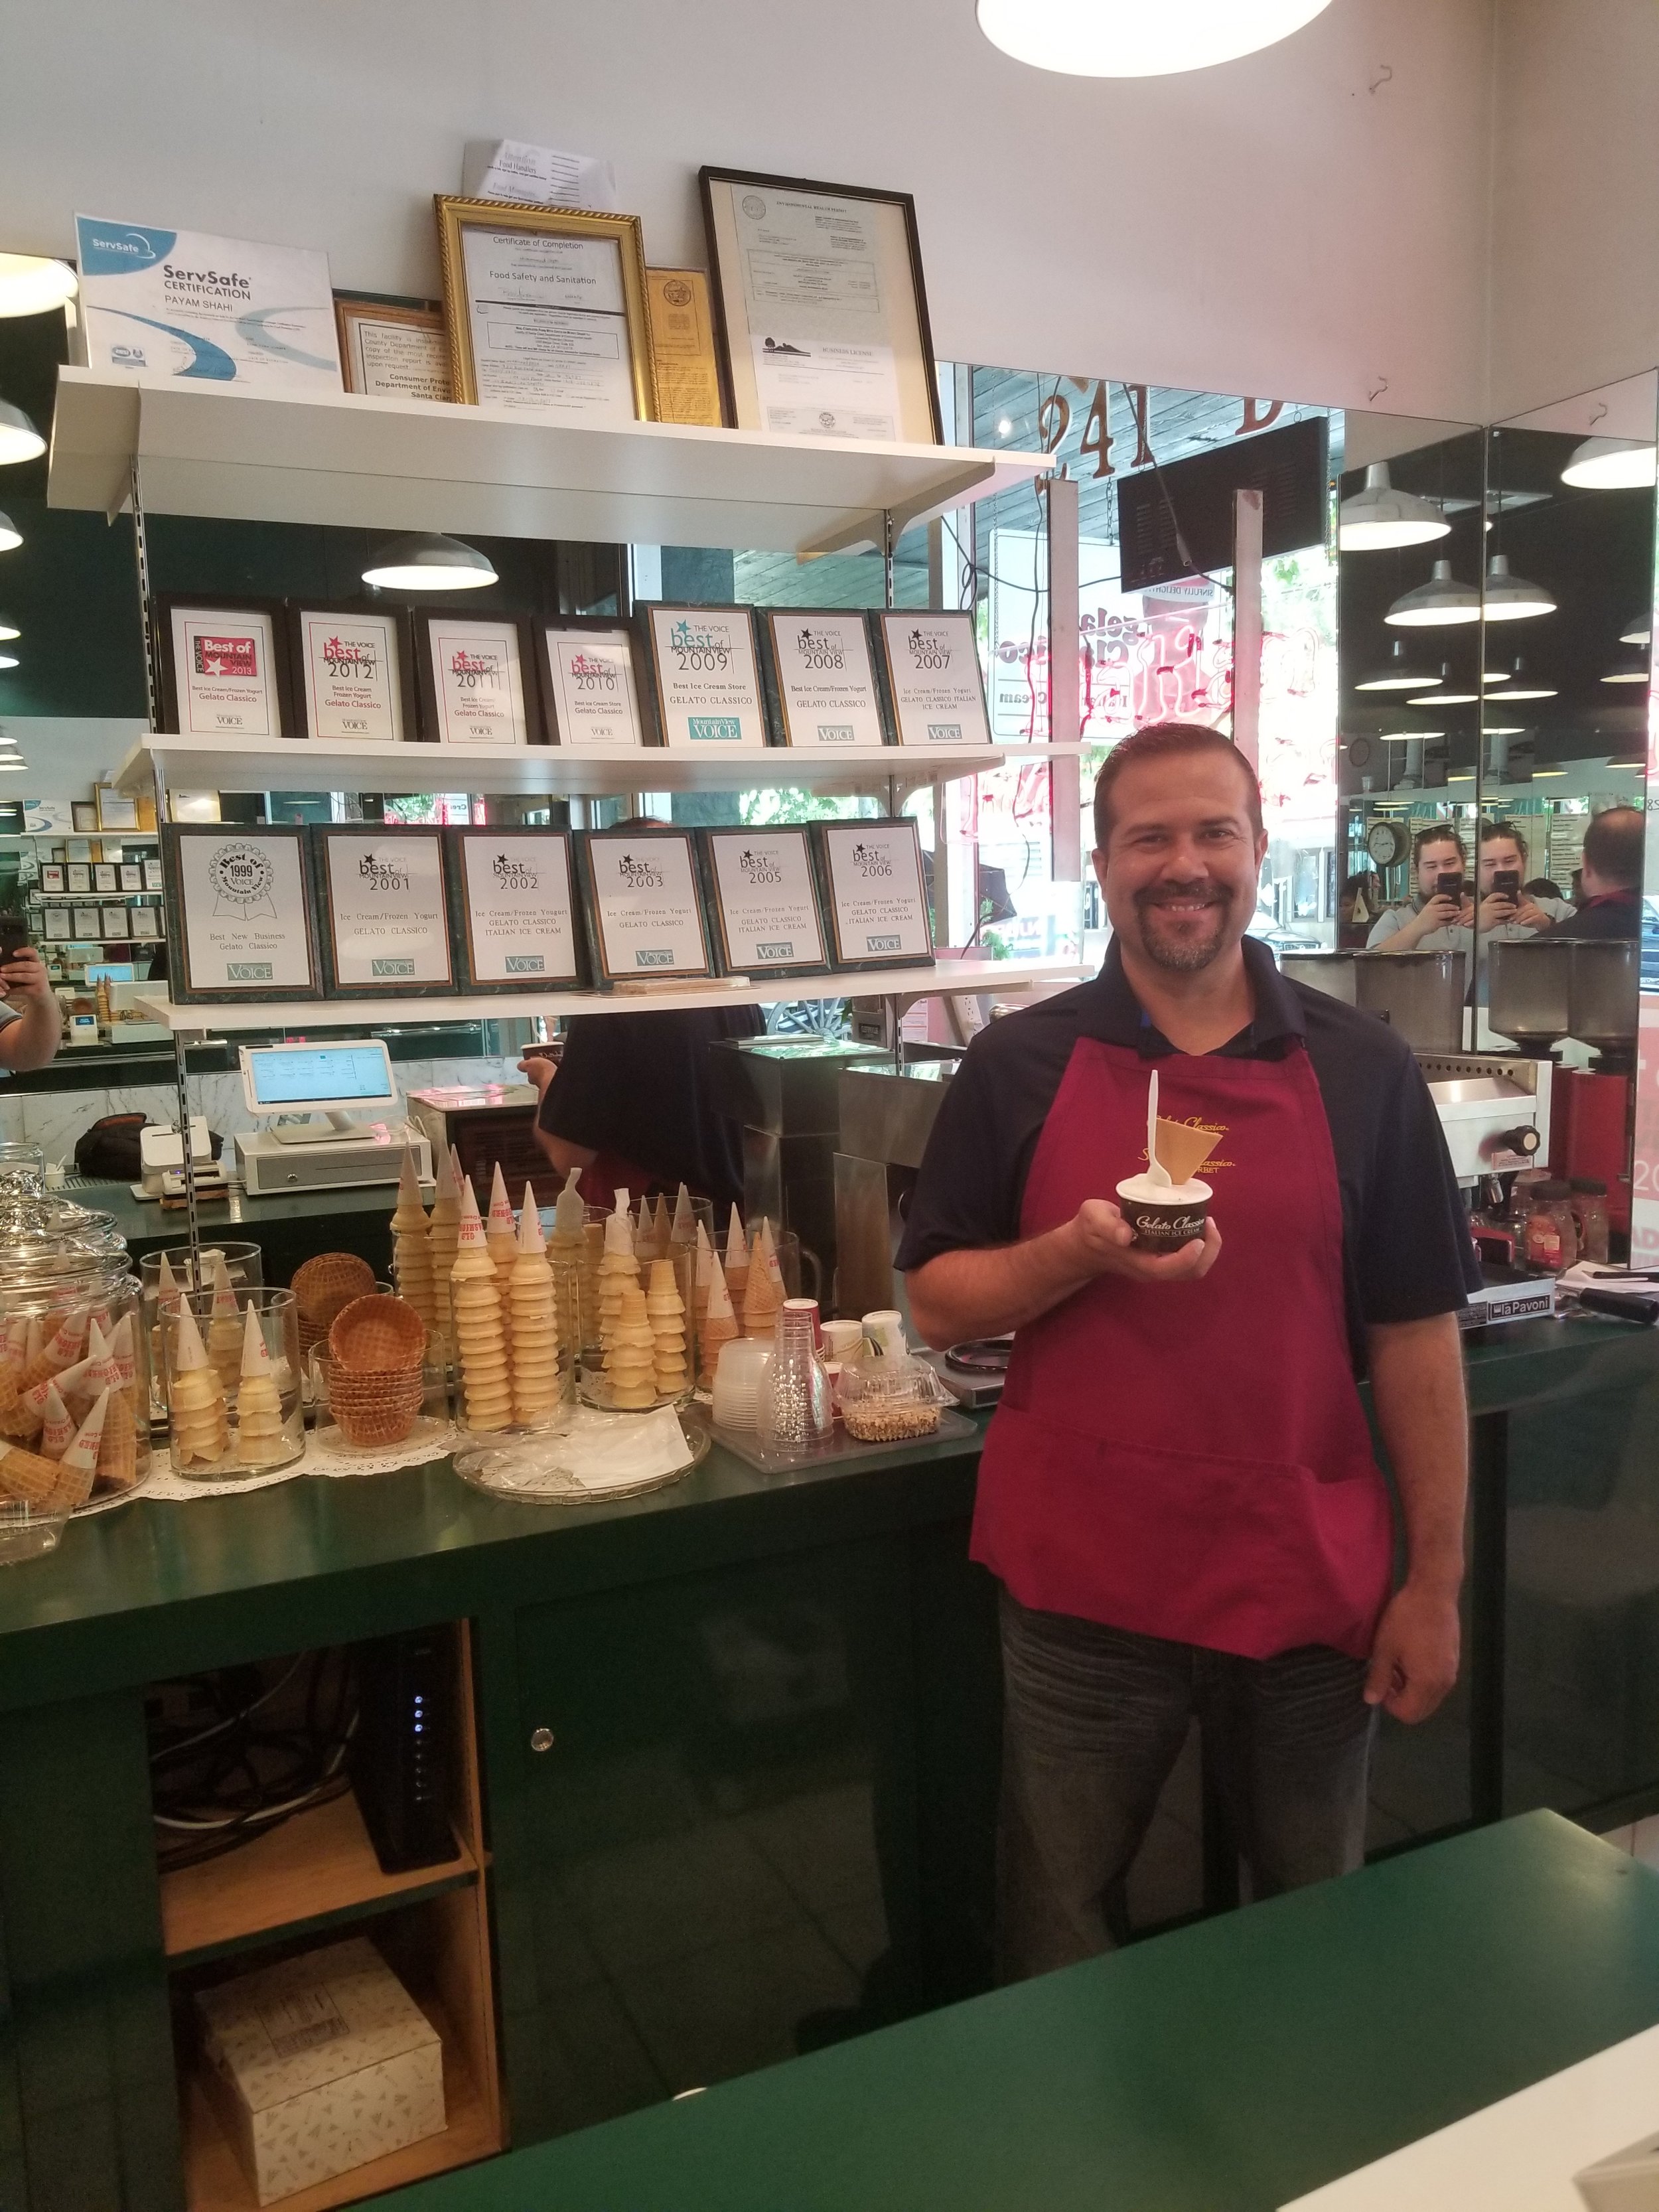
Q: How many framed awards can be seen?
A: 13